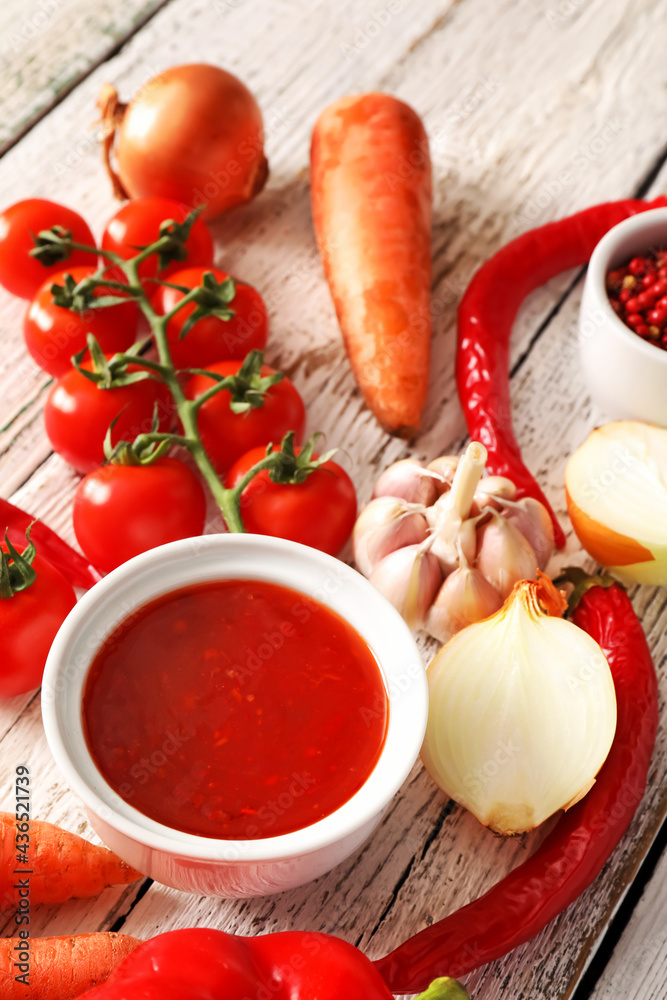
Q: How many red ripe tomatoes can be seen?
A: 9